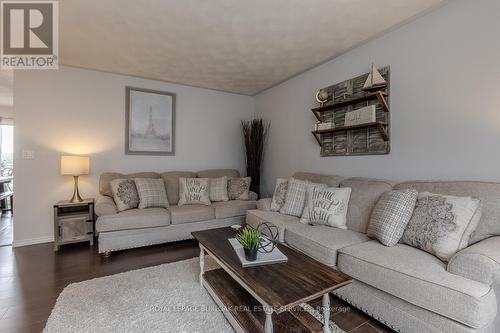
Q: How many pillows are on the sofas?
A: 10